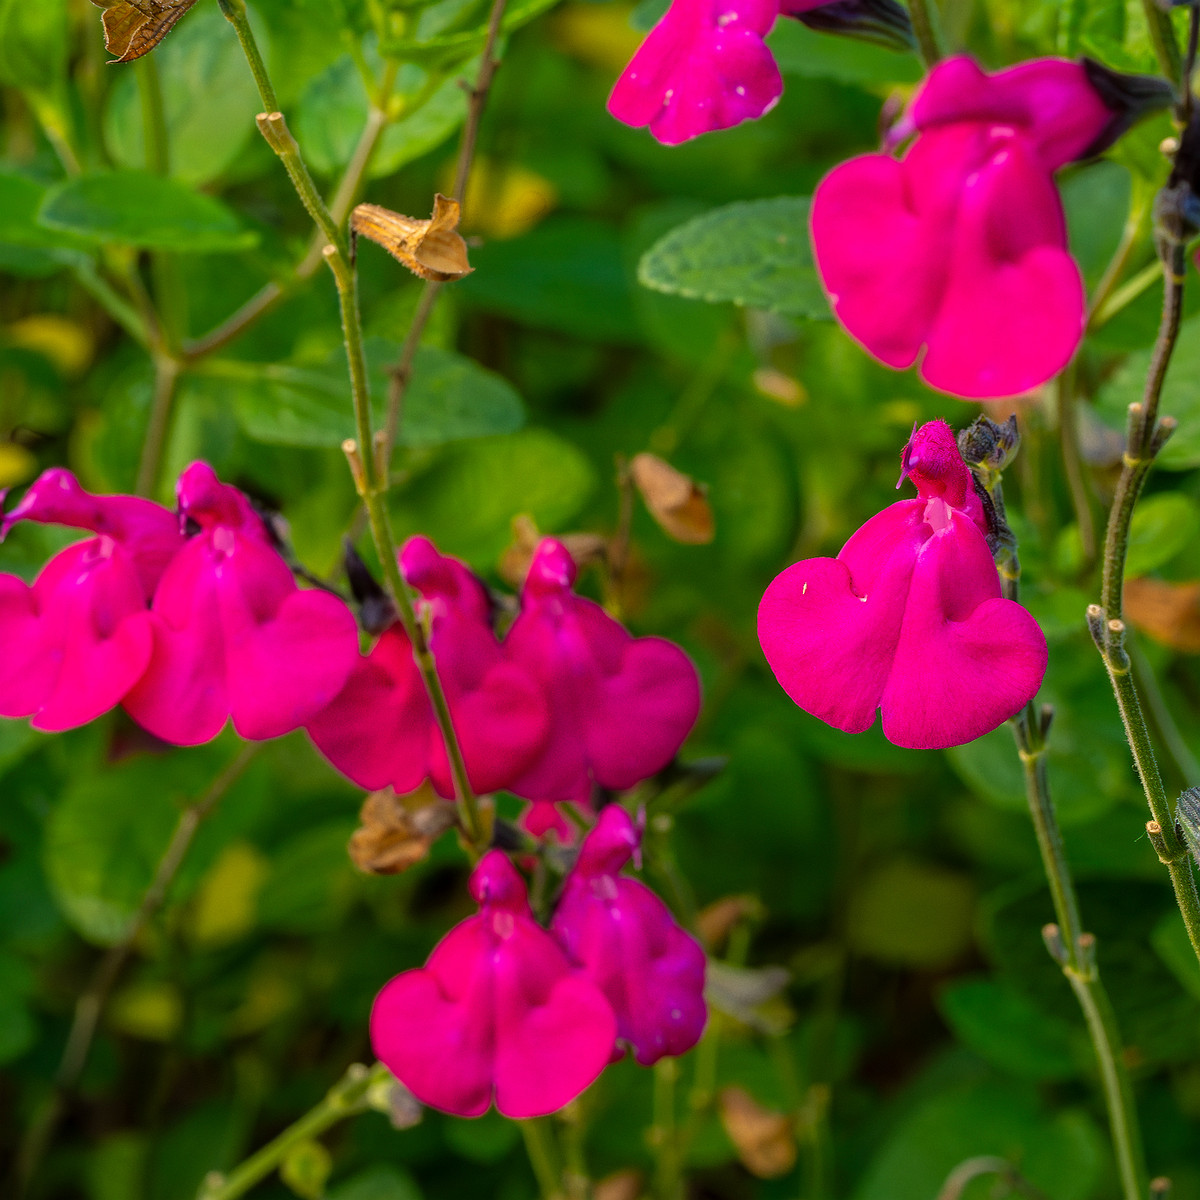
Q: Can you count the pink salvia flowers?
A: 9